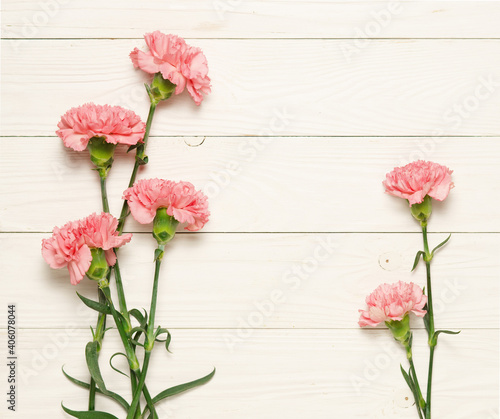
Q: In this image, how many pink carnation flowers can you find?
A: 6